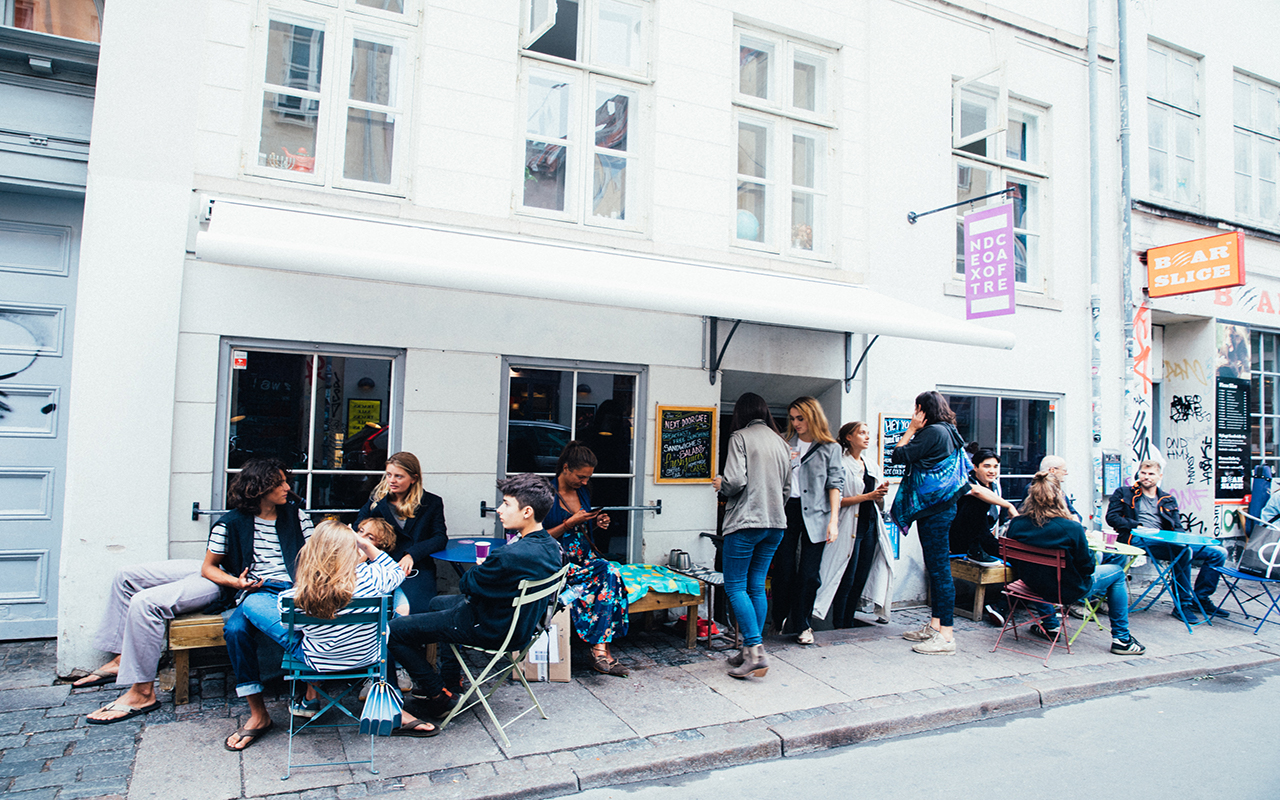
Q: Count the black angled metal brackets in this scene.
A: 2